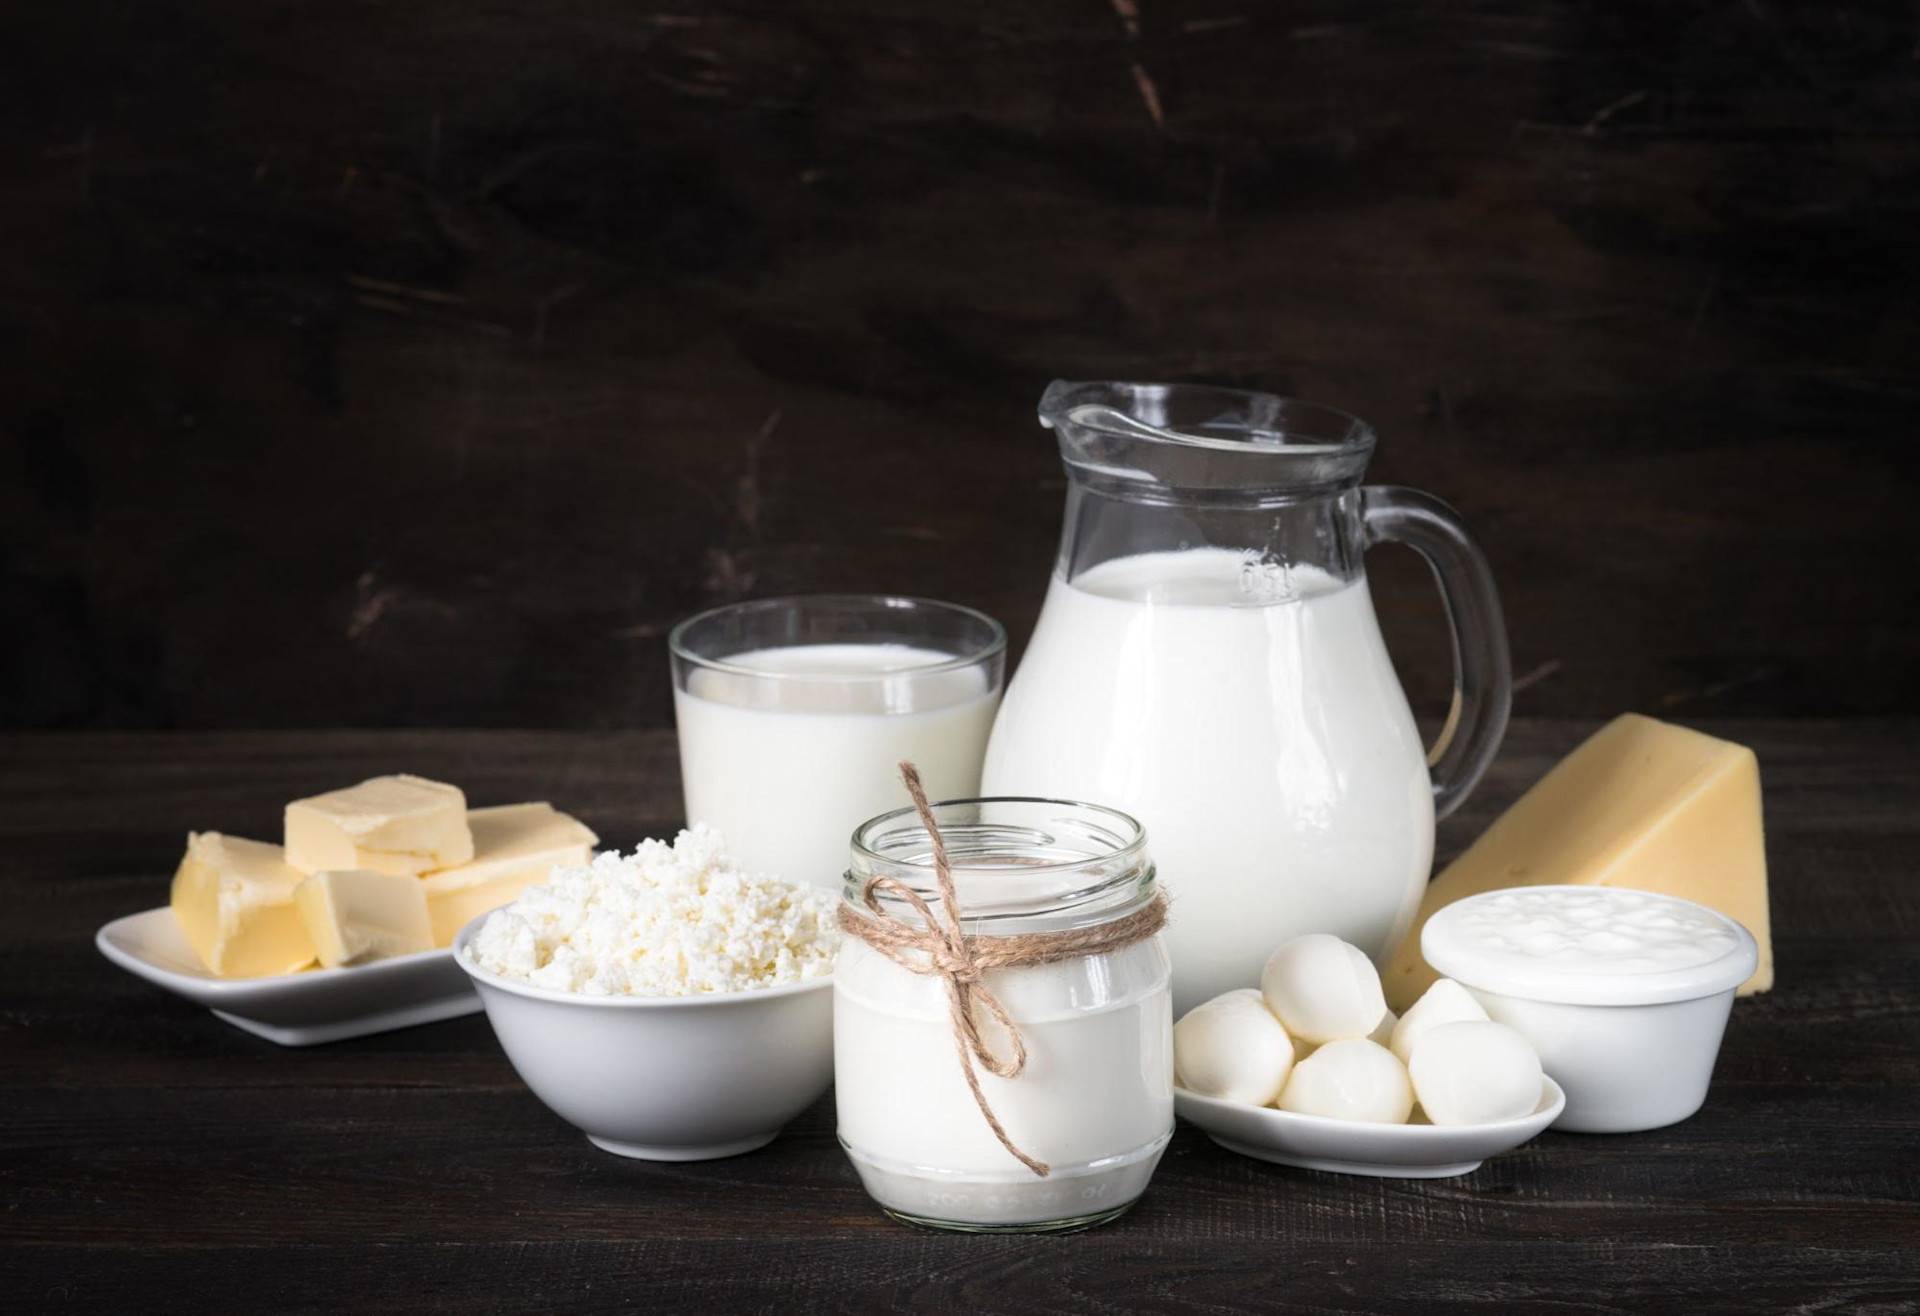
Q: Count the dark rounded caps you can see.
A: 0